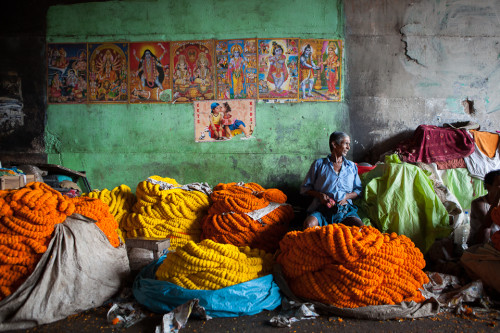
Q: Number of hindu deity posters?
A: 7